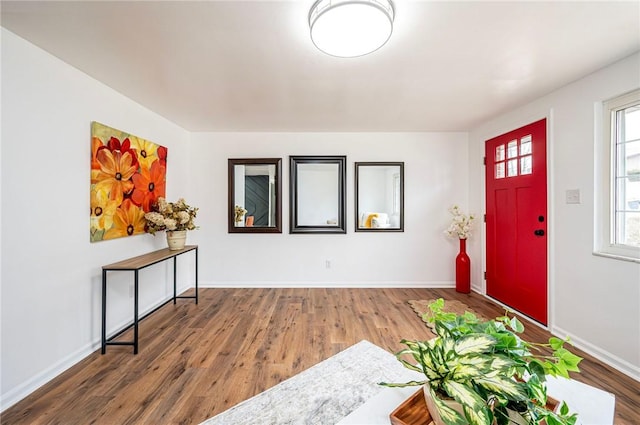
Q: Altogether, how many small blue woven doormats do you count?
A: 0